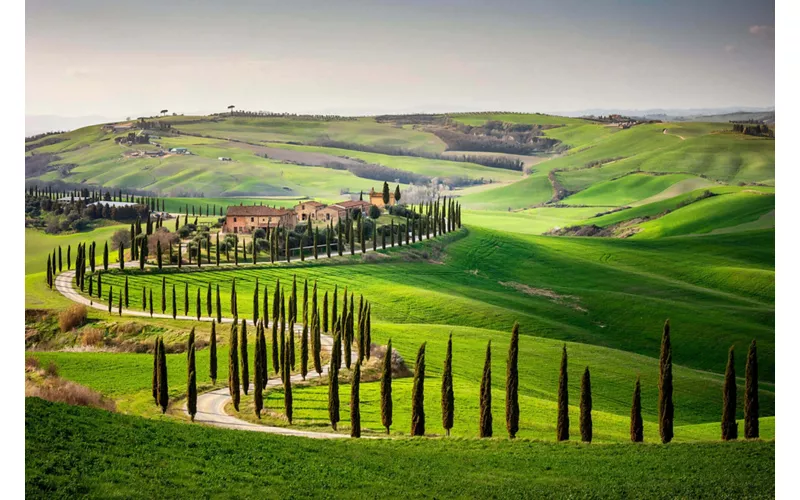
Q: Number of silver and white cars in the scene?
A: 0